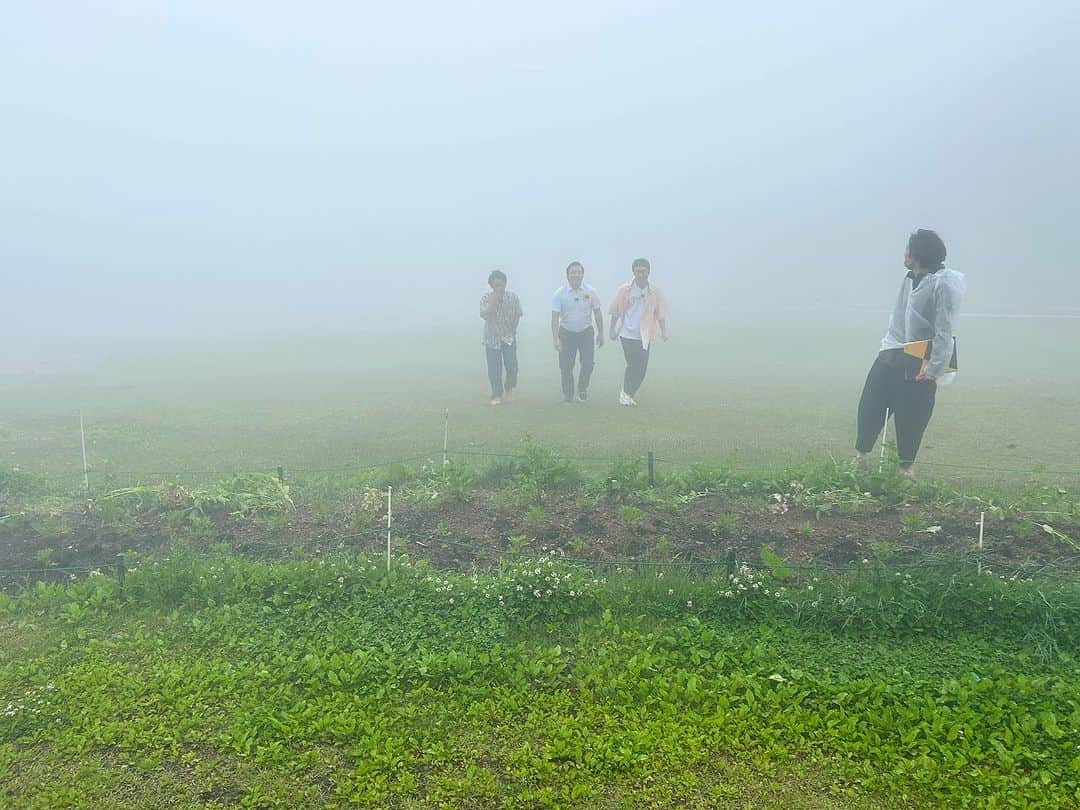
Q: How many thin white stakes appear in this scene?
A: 5